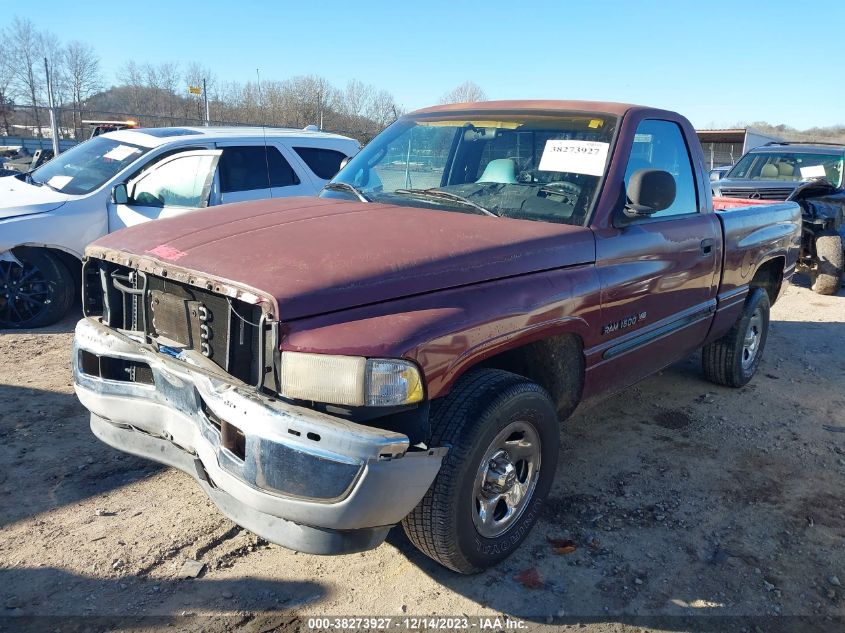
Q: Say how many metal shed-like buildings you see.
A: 1